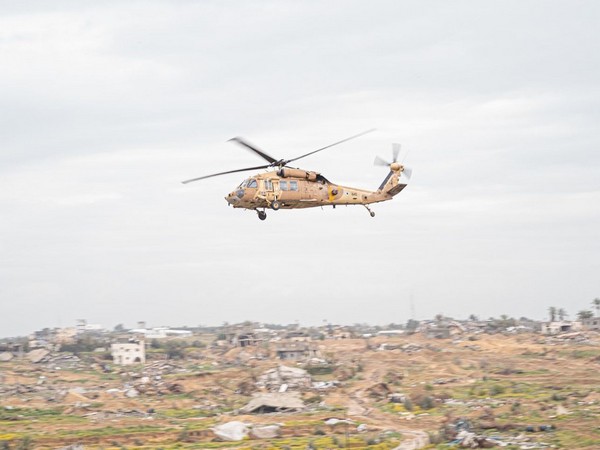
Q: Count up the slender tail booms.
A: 1